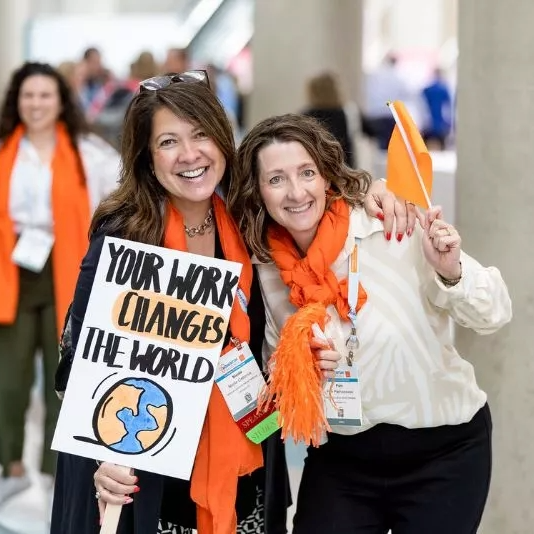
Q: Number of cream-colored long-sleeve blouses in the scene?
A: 1